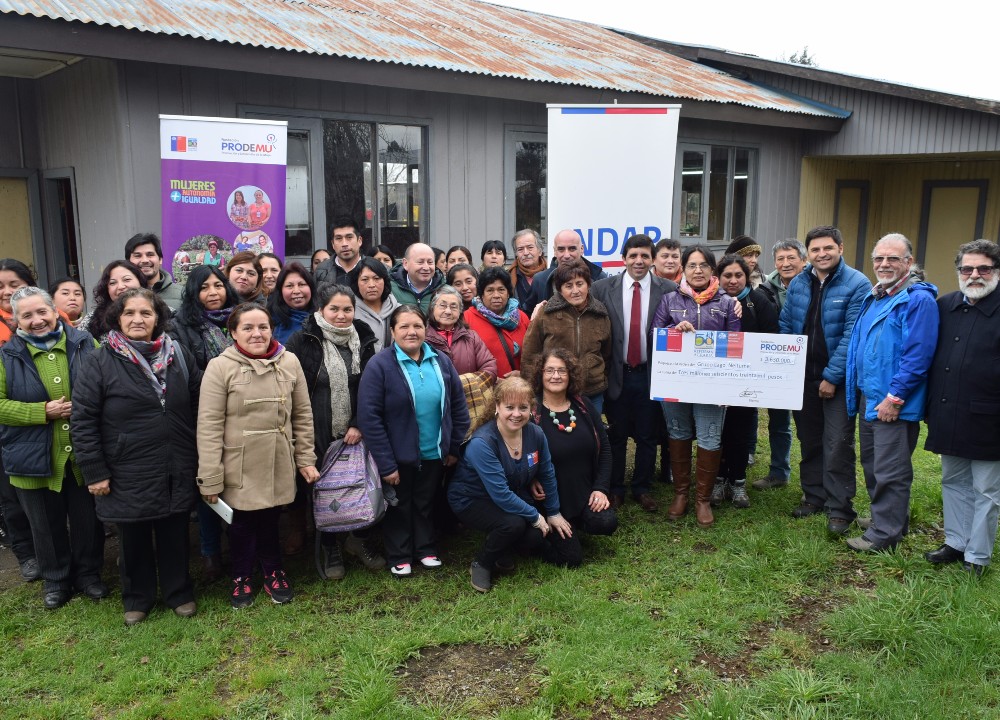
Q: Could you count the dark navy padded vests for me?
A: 1